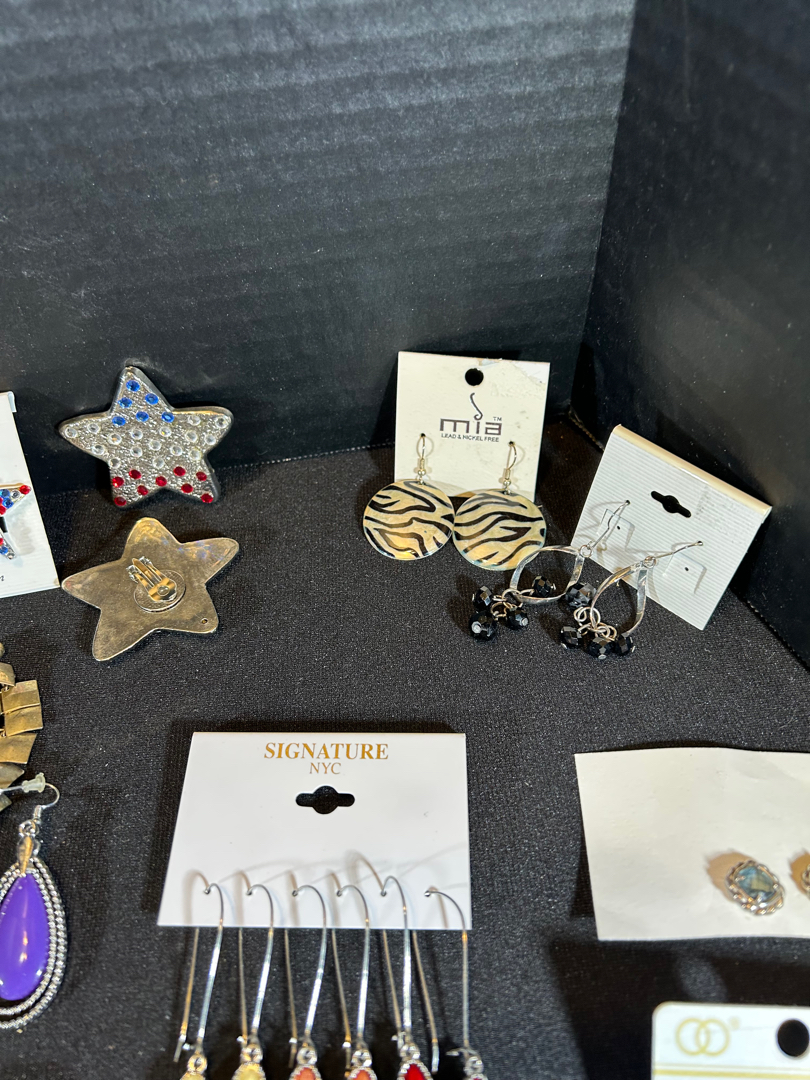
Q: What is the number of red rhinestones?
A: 13